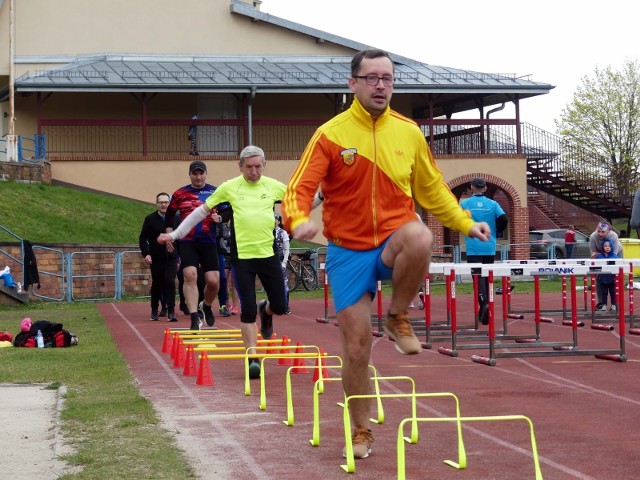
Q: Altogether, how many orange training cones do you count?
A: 10